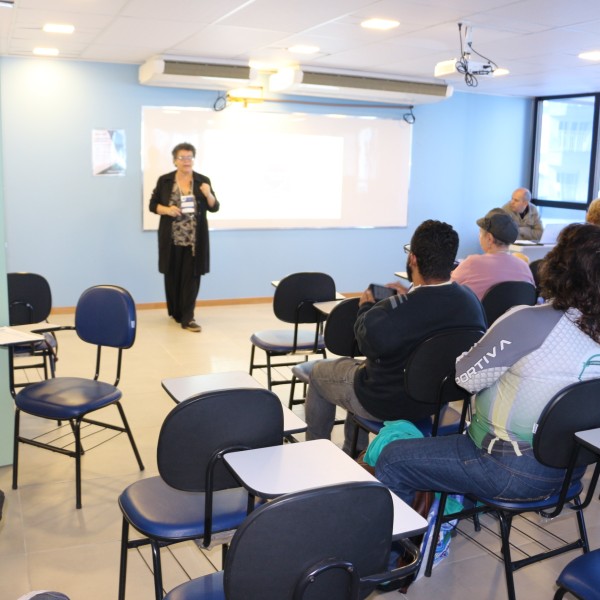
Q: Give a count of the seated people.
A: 5